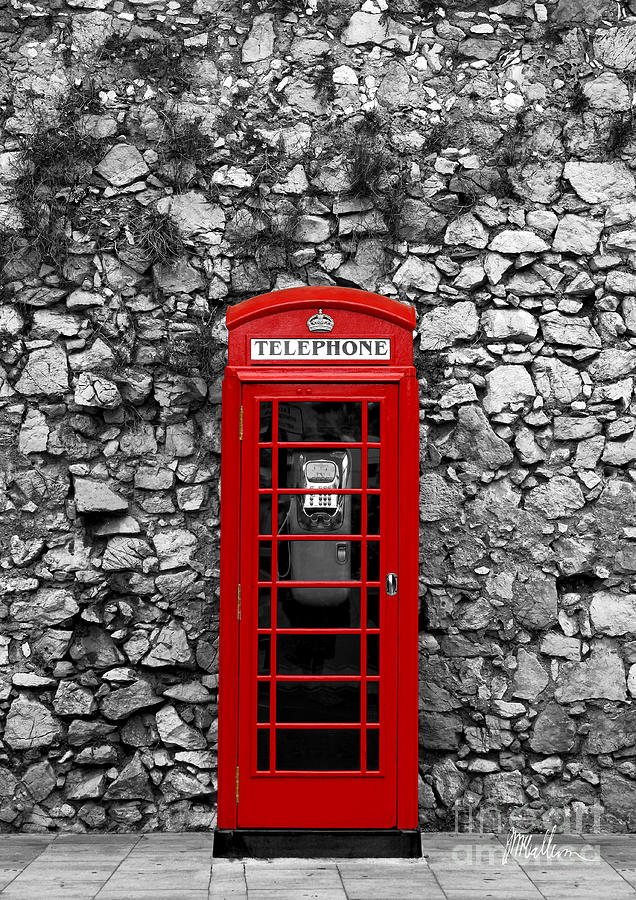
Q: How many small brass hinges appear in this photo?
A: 3